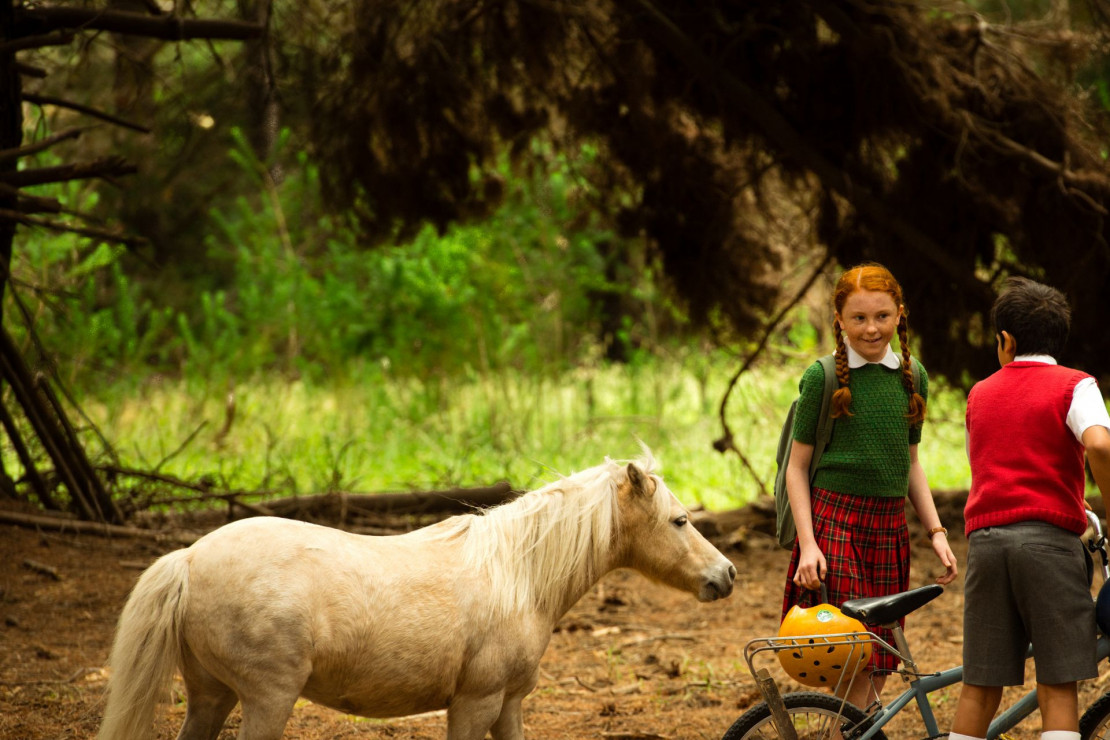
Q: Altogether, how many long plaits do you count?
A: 2